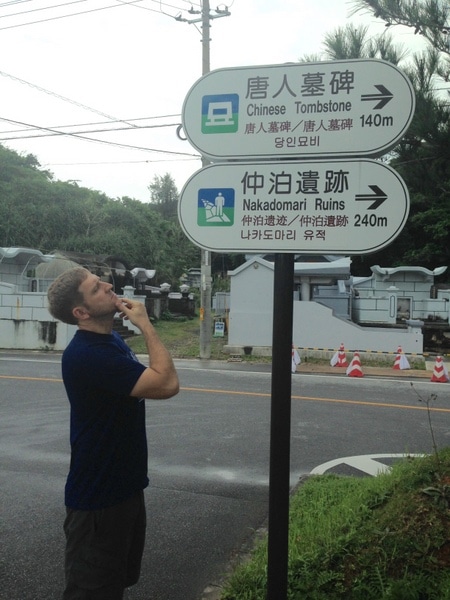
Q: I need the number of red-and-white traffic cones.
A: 5